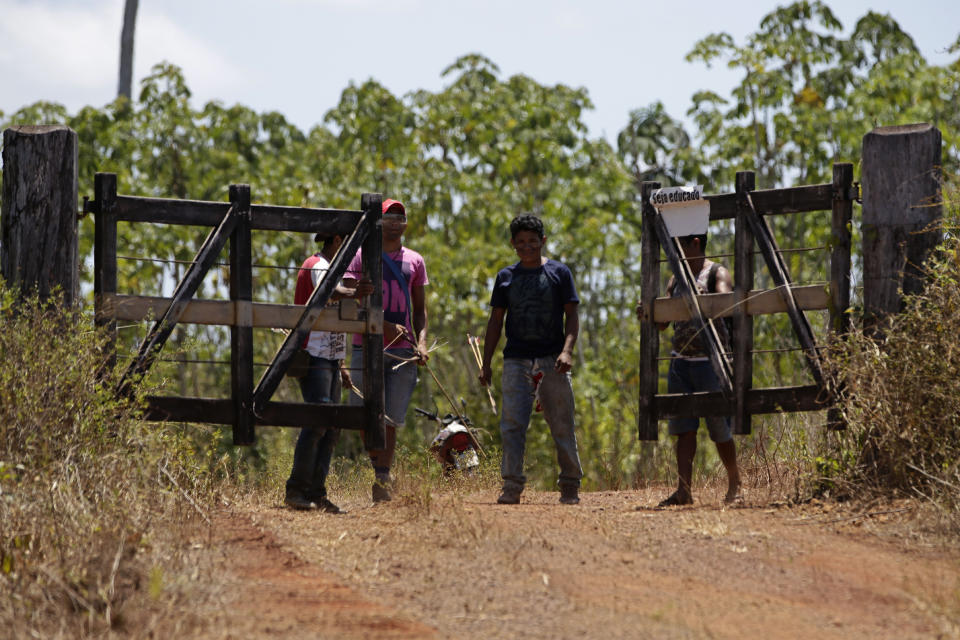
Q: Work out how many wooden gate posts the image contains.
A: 2